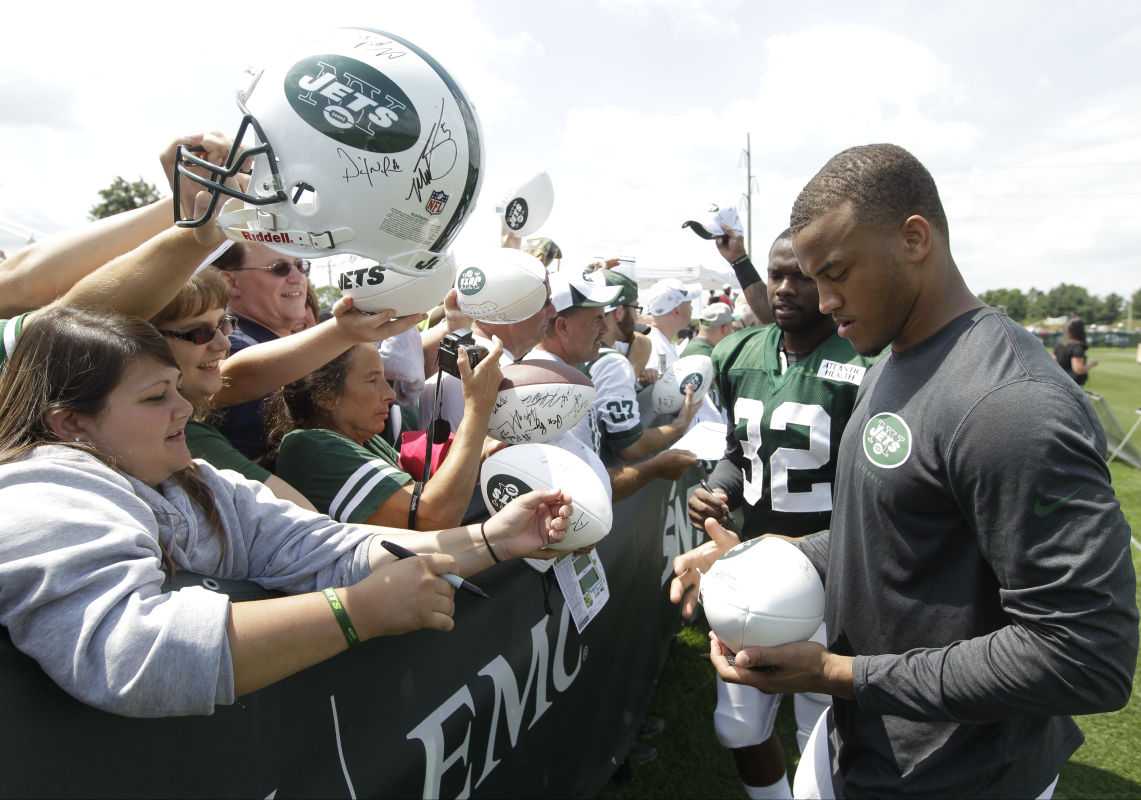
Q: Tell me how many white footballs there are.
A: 6